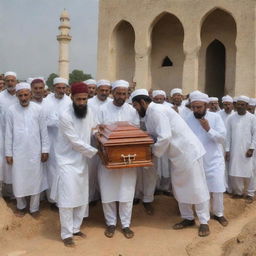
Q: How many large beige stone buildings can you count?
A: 1